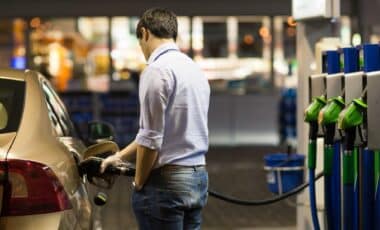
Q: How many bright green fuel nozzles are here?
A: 3